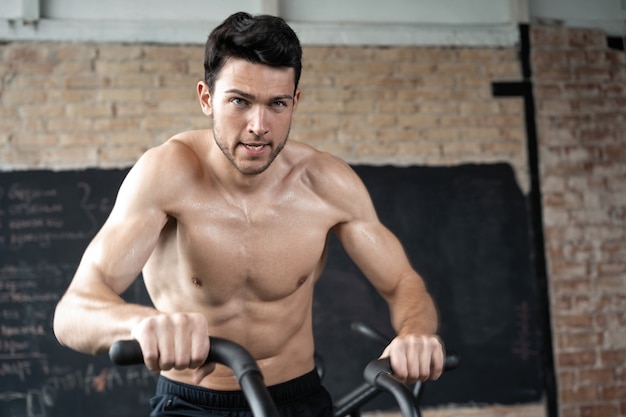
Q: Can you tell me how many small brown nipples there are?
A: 2